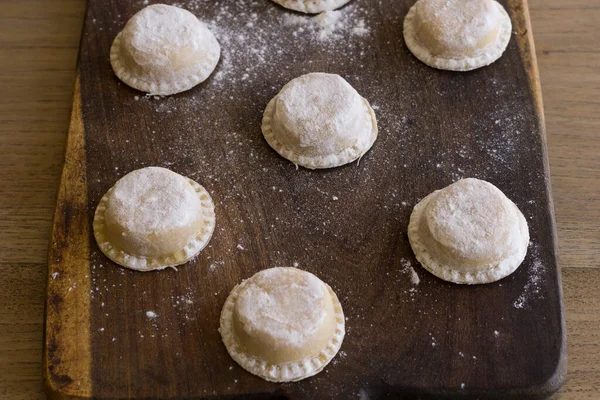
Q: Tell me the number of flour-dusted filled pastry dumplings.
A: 7